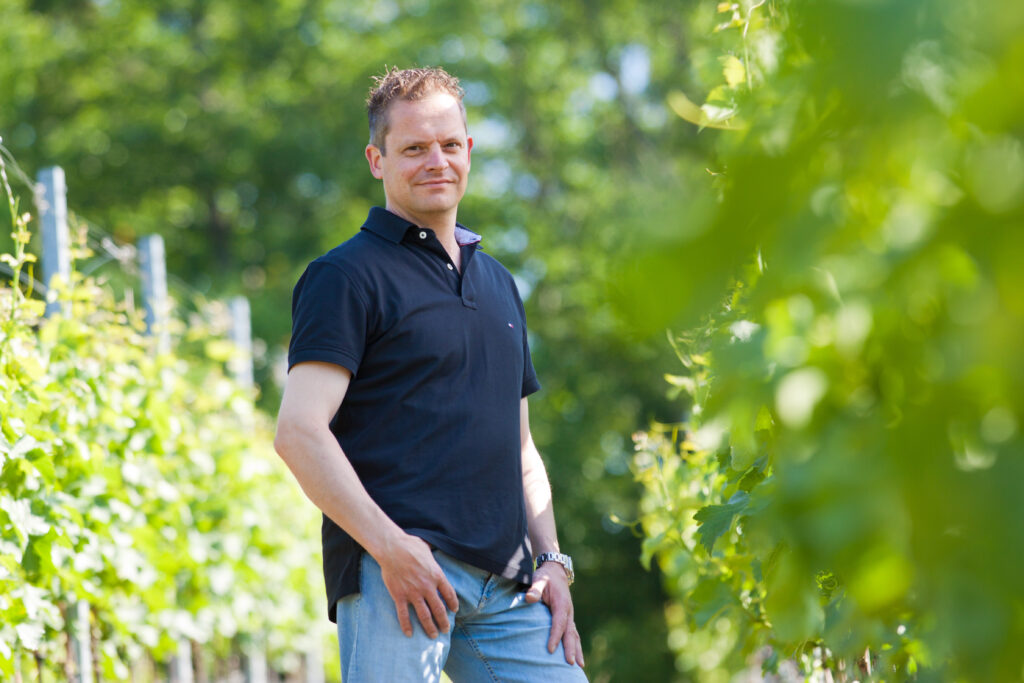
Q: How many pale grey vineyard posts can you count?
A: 3